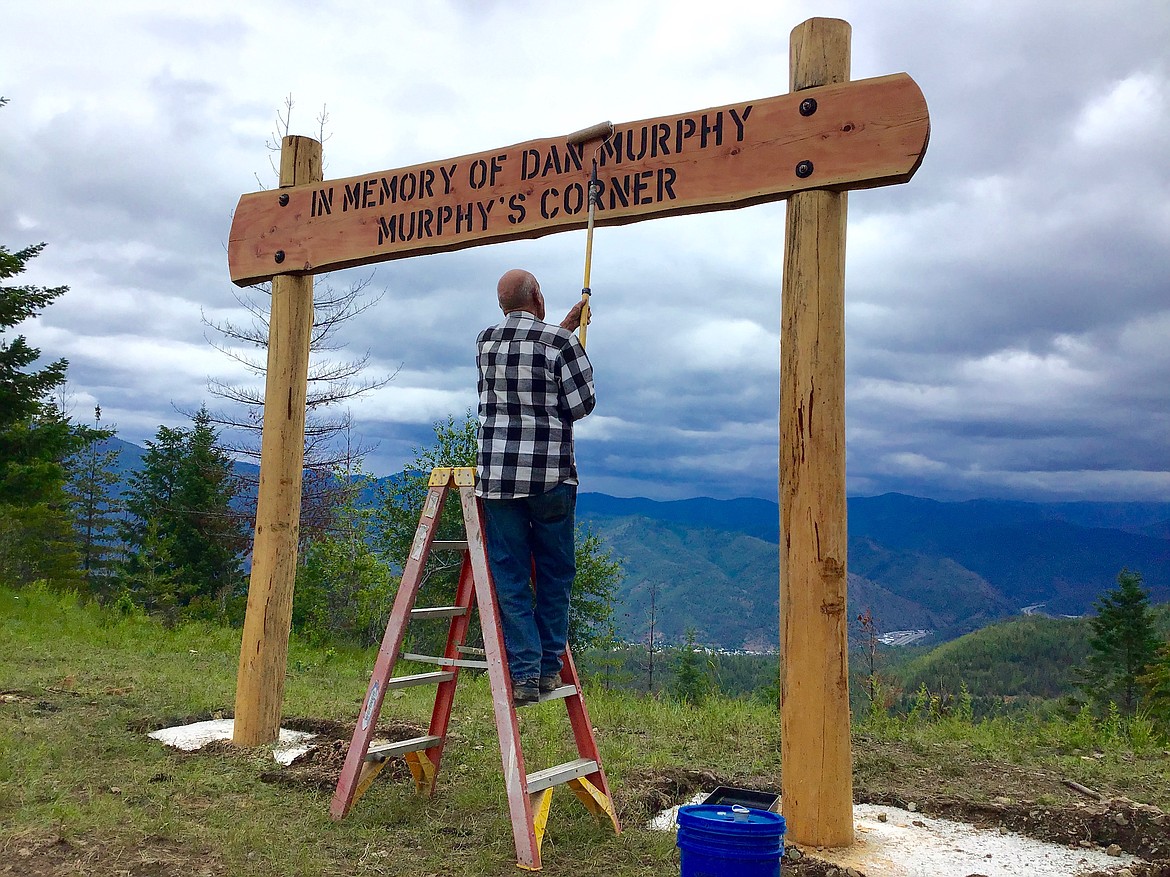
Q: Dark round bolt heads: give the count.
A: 4